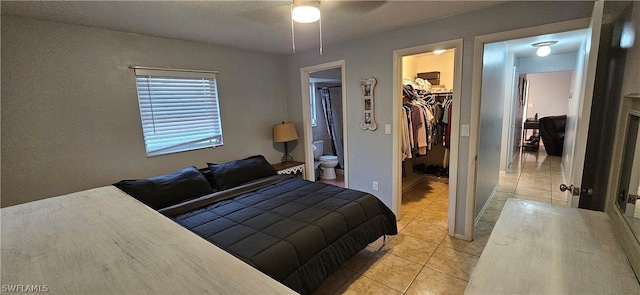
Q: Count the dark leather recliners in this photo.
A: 1